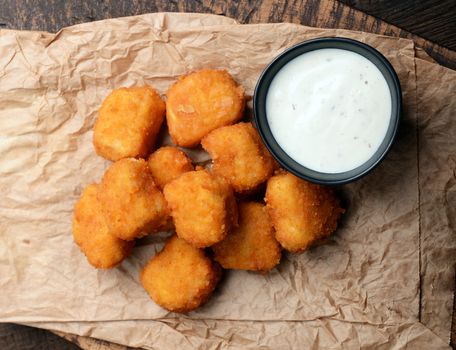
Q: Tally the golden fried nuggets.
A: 10